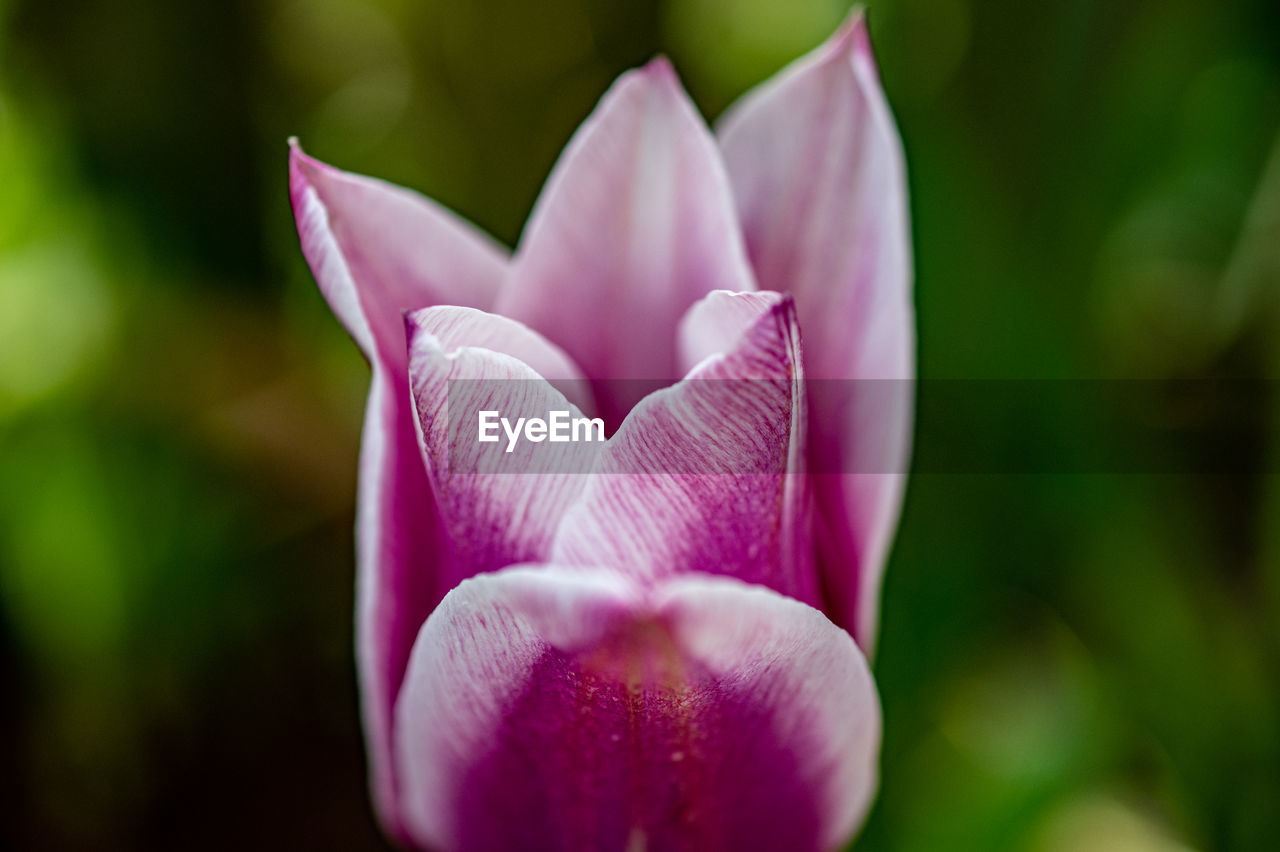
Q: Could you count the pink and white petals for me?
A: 6